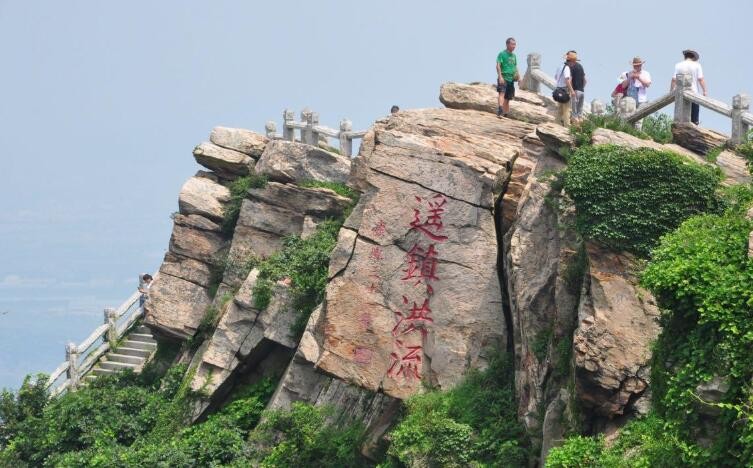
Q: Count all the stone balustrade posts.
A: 13